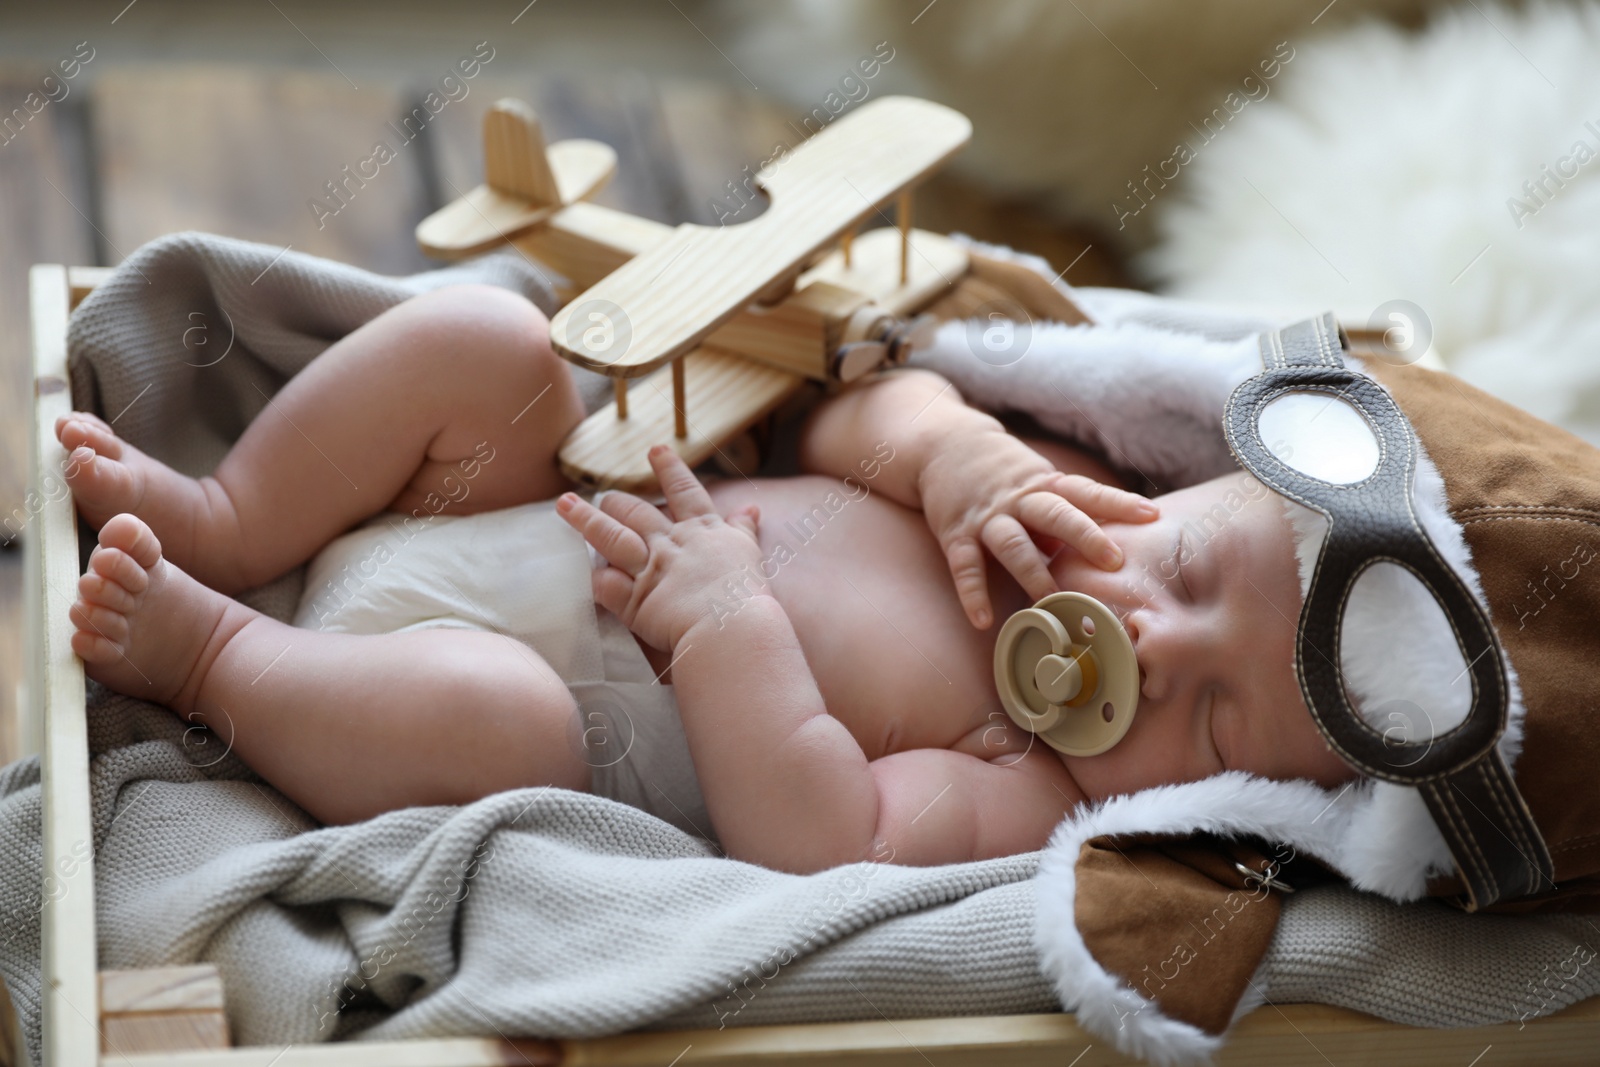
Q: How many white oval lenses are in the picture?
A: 2